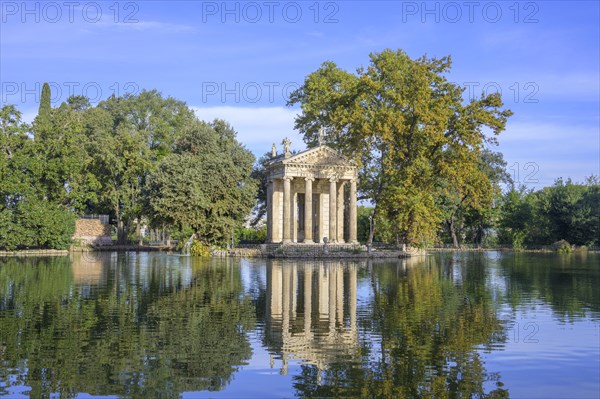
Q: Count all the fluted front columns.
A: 4